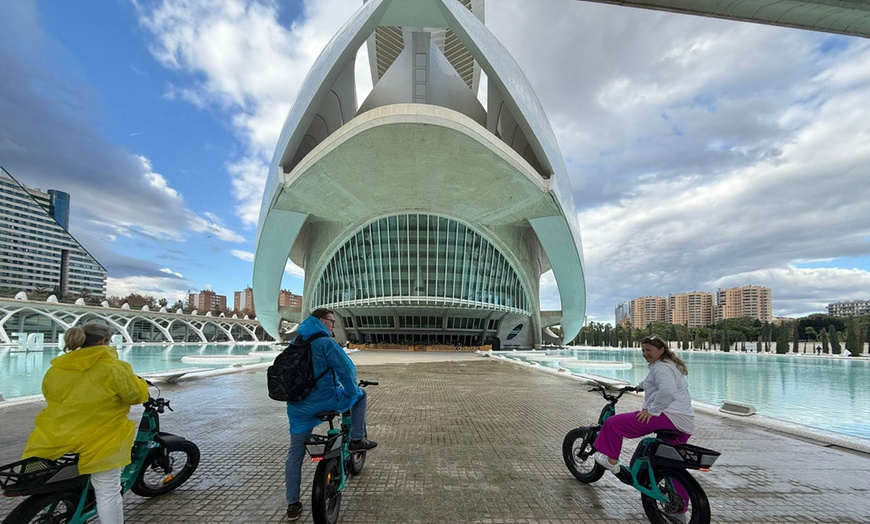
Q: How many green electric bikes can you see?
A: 3